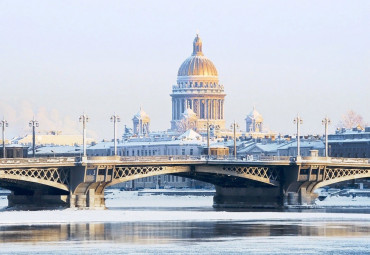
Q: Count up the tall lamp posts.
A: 8